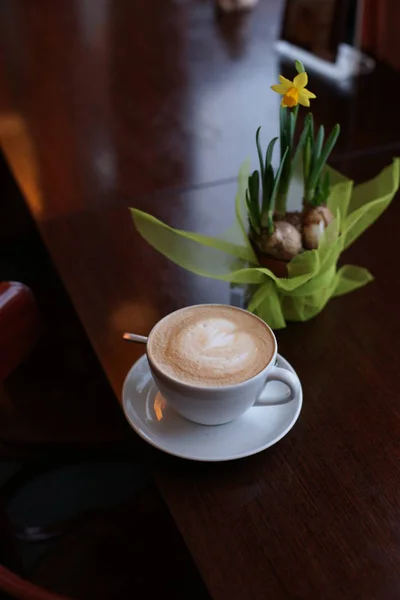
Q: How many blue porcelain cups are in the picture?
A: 0